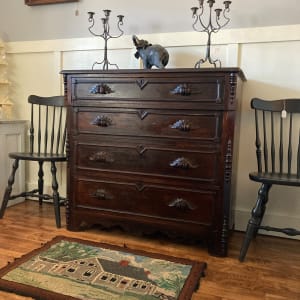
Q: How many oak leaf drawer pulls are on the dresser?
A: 8